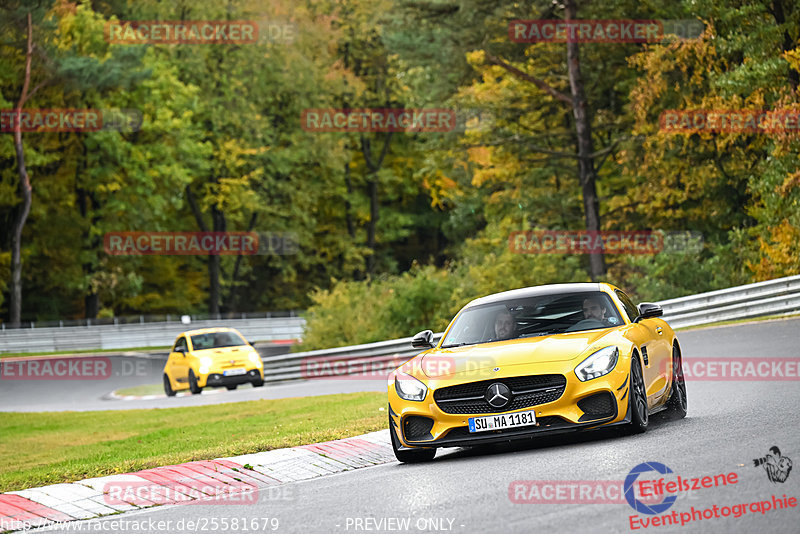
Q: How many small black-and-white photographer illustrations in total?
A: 1